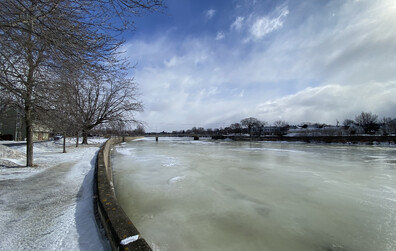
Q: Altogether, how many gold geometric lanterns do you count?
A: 0